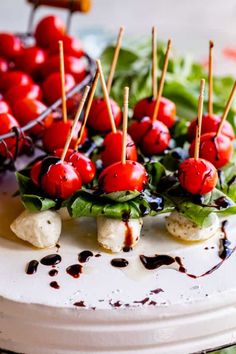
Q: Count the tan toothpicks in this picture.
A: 11